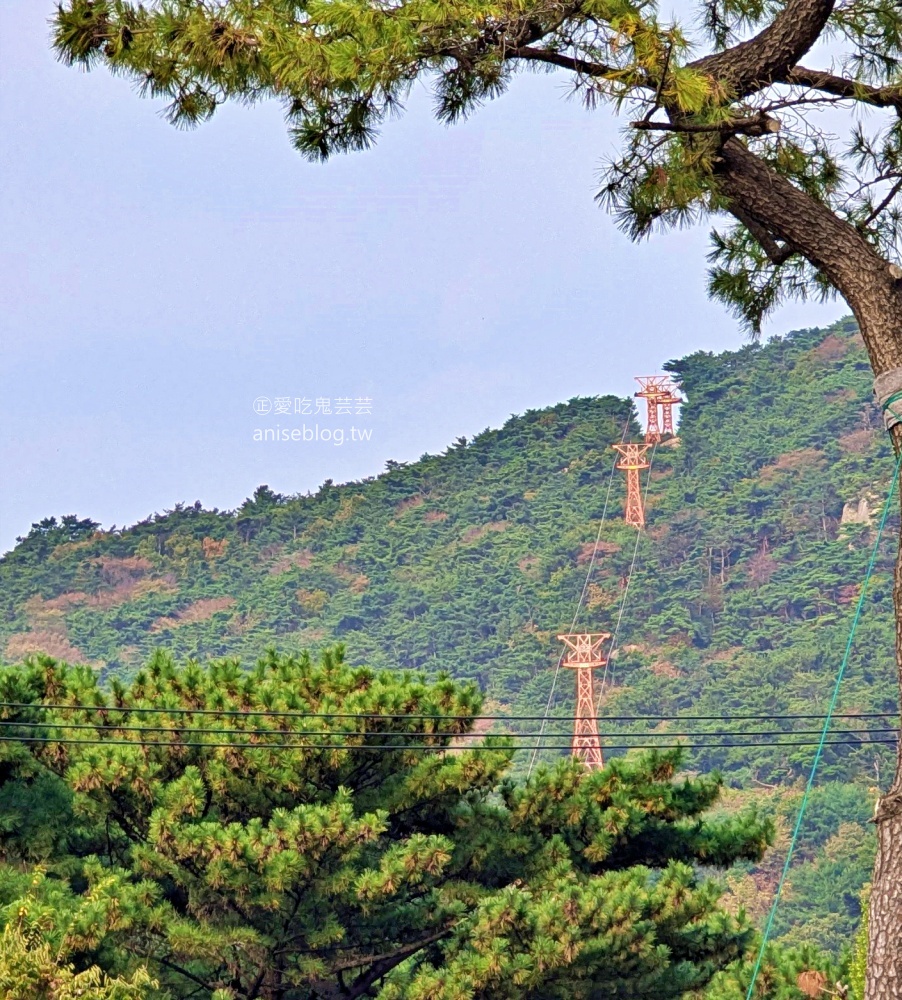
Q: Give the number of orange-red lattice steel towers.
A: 4